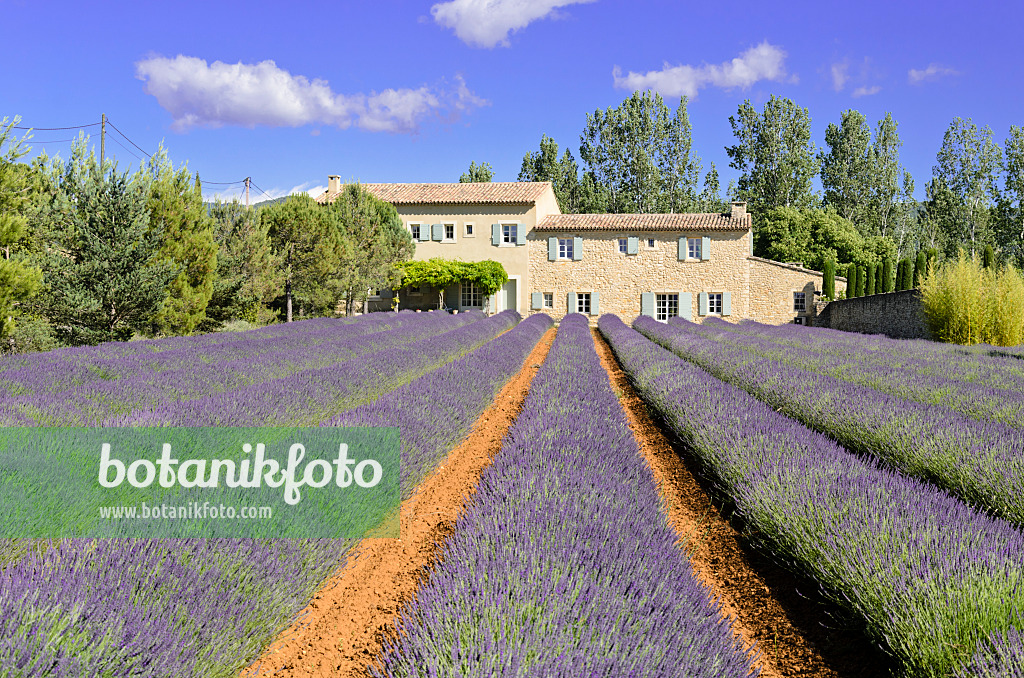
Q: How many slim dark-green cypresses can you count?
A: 11